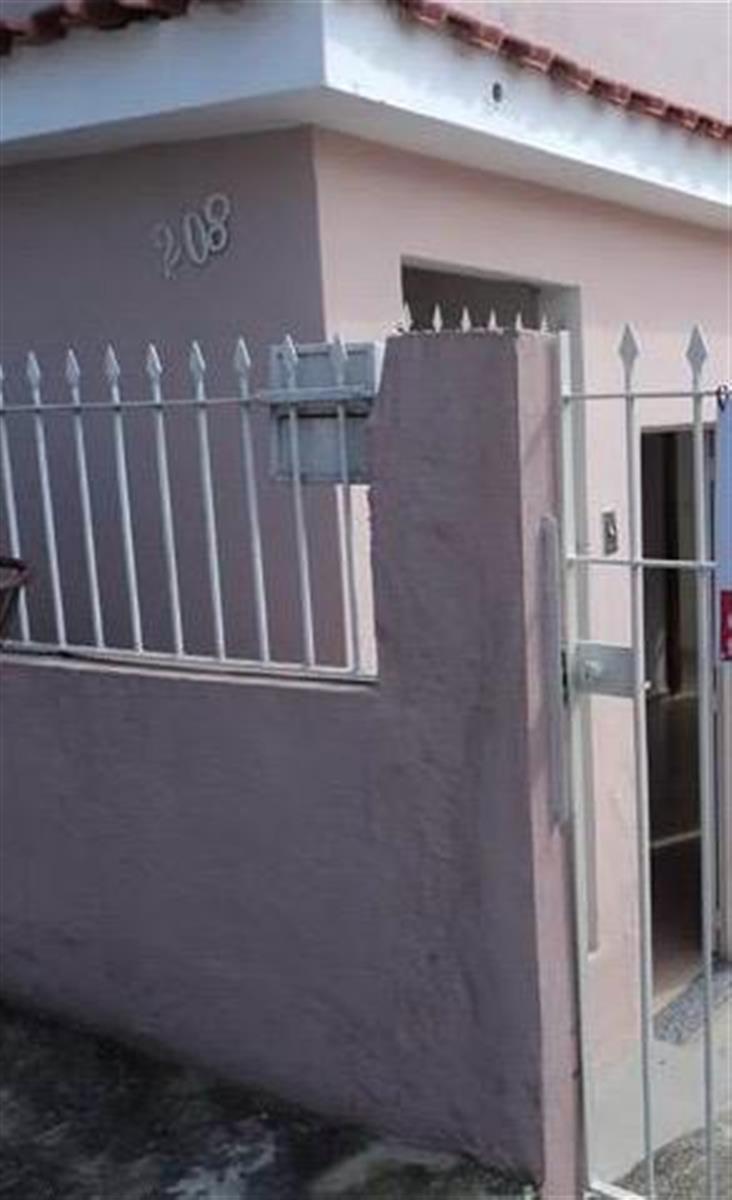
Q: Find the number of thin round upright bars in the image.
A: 11